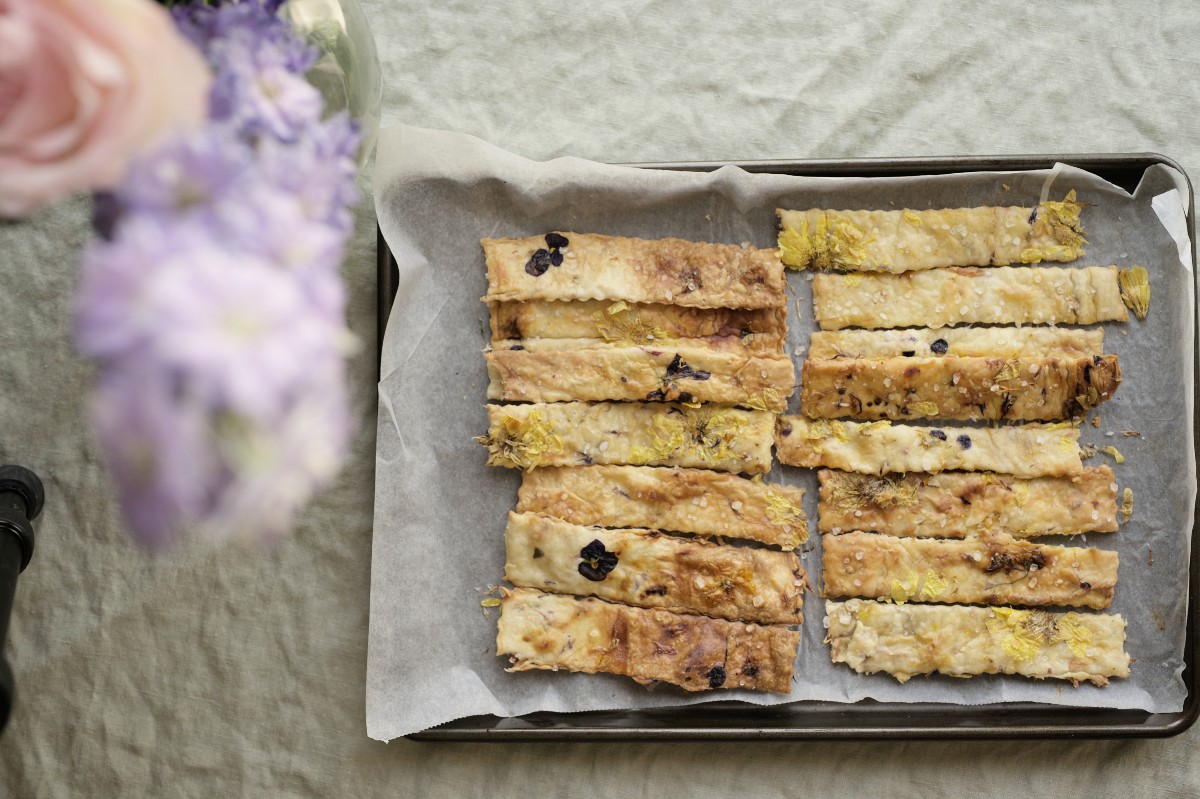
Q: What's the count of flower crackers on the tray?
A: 15